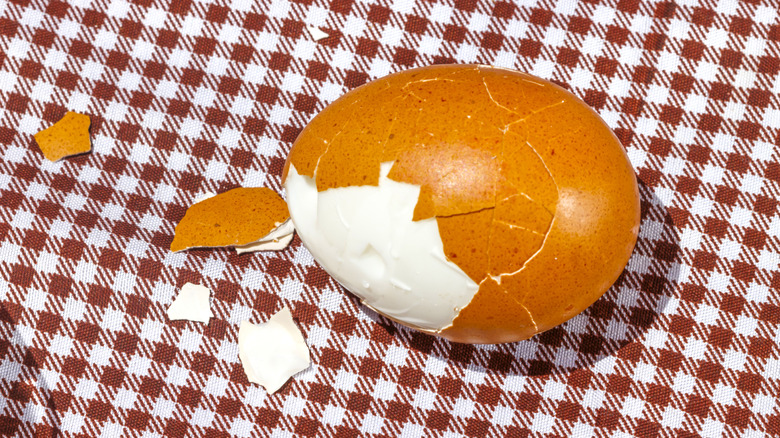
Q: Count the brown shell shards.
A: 2